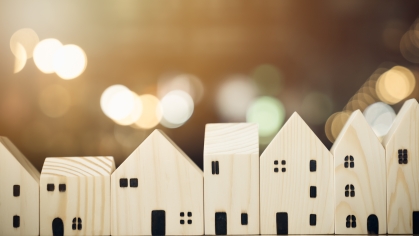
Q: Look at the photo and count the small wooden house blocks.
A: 7